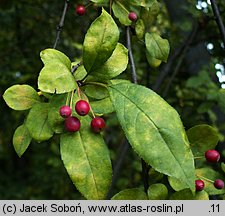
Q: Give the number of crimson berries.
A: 9